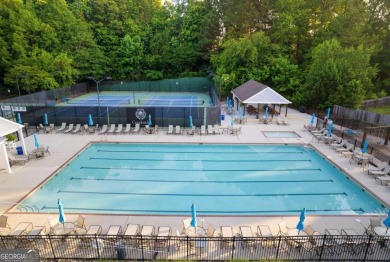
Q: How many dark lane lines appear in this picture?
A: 6